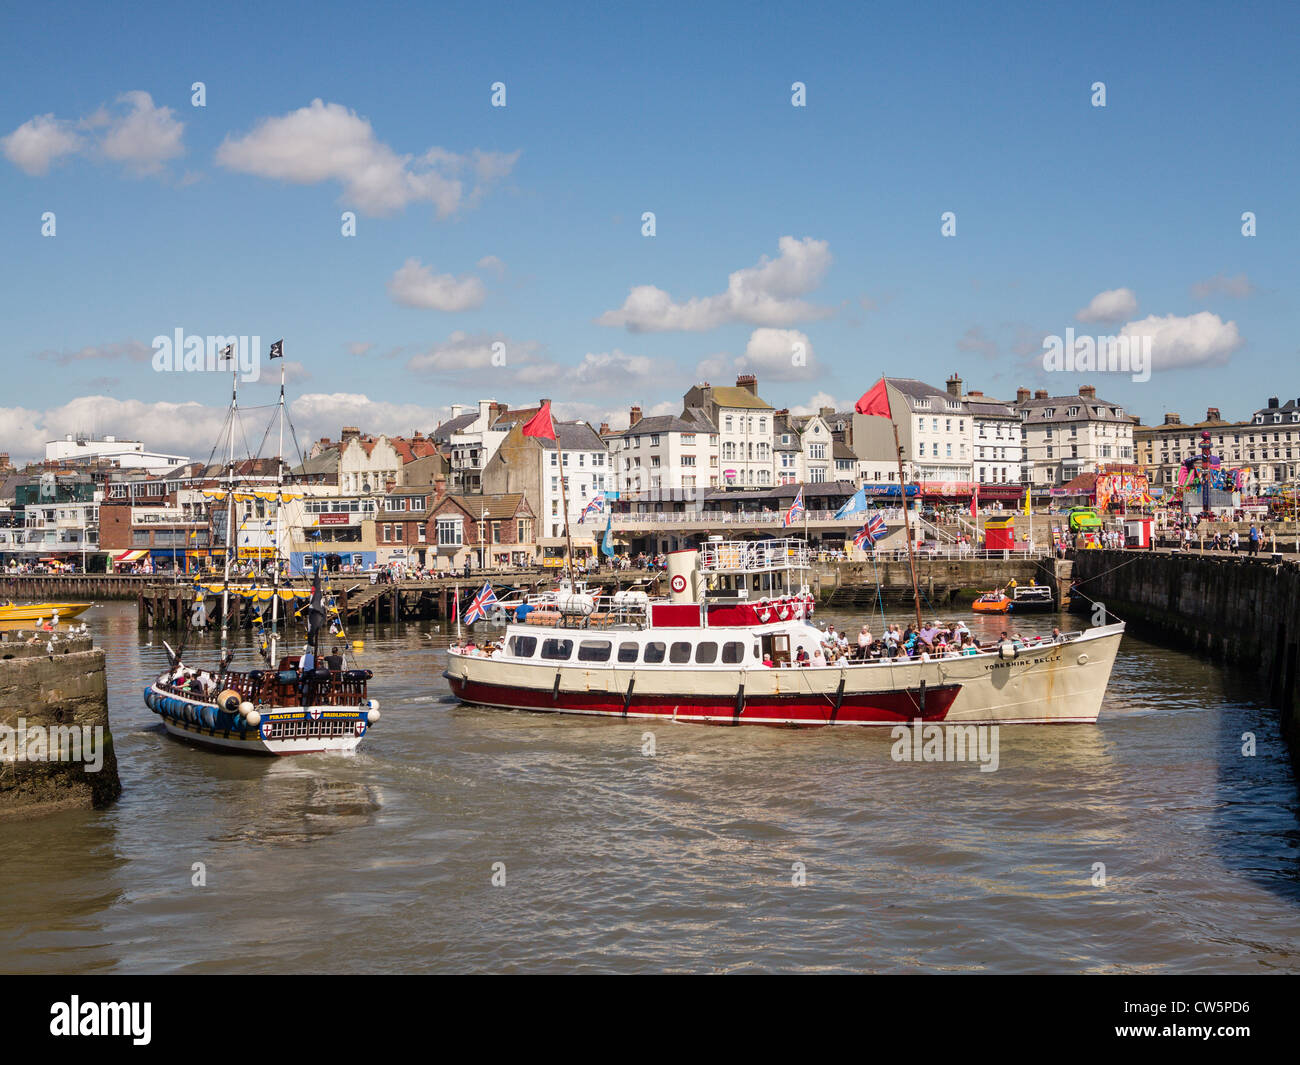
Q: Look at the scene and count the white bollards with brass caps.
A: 0